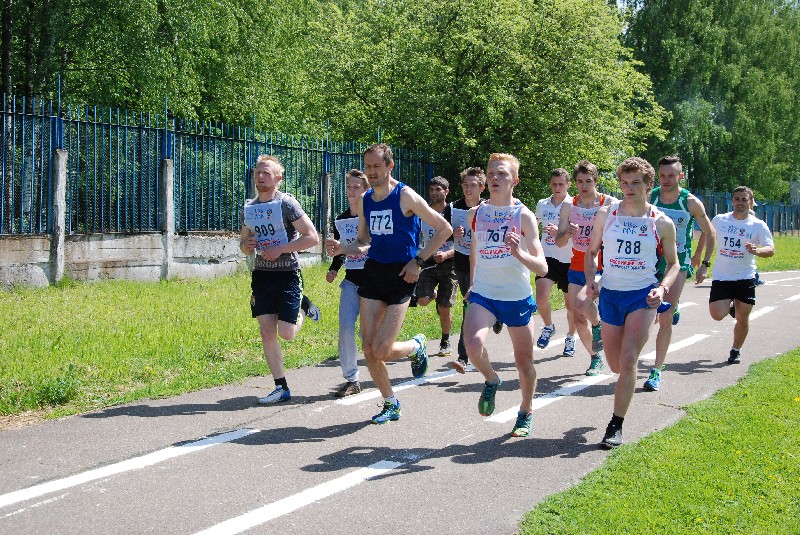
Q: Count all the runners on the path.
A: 11